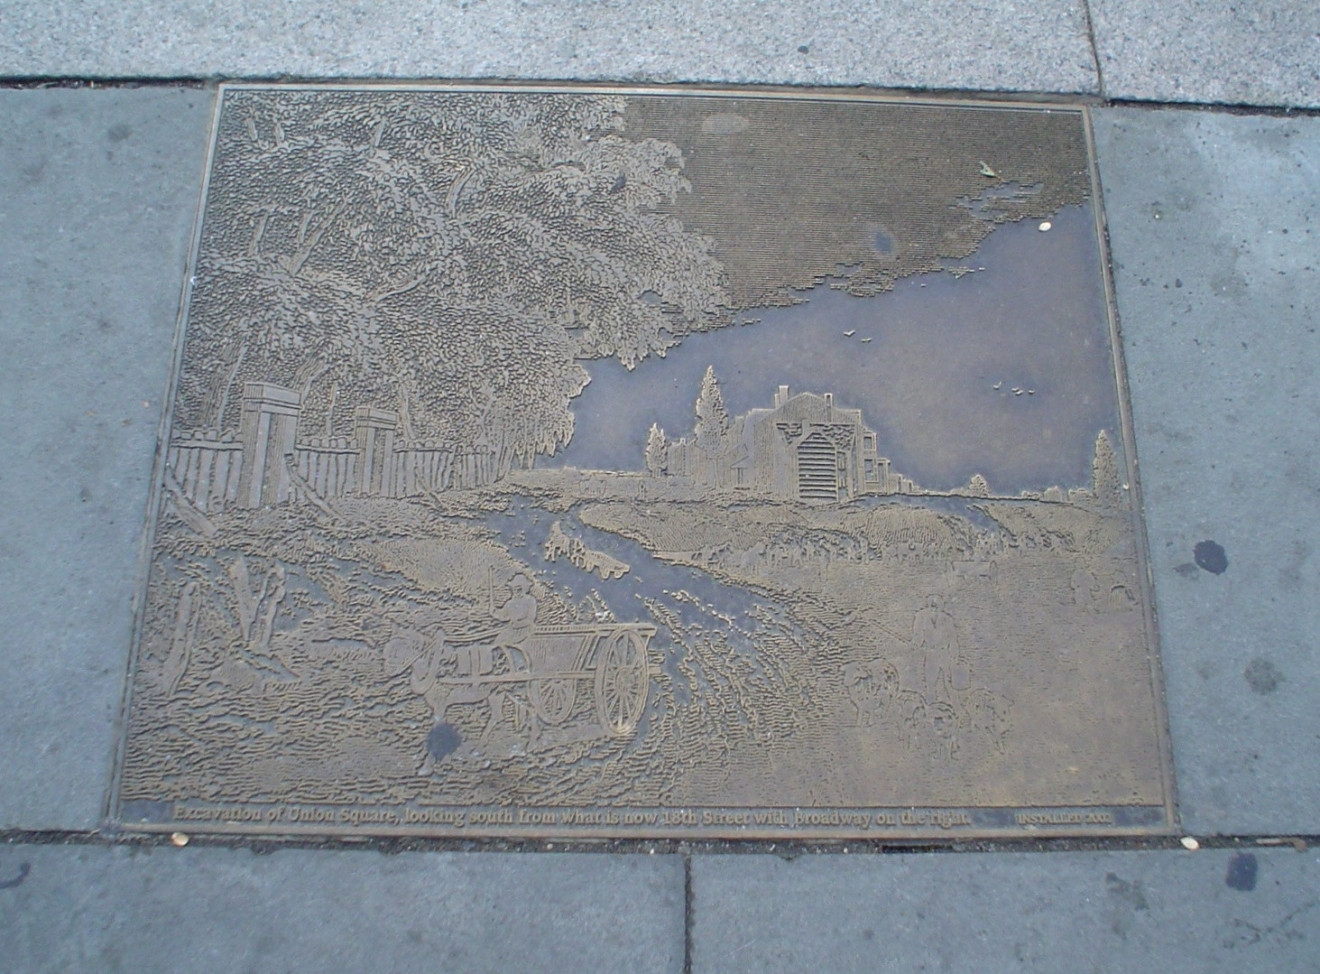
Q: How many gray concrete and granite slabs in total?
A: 6